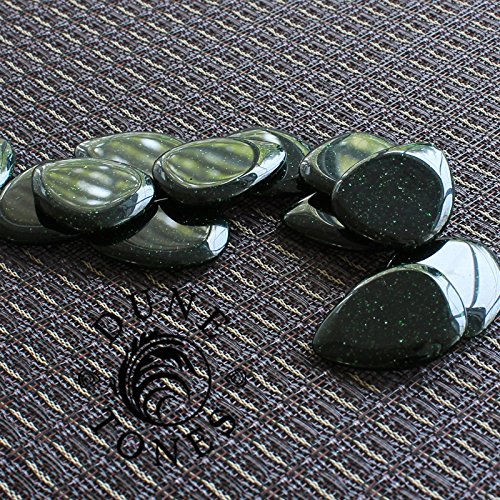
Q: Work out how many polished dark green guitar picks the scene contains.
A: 12